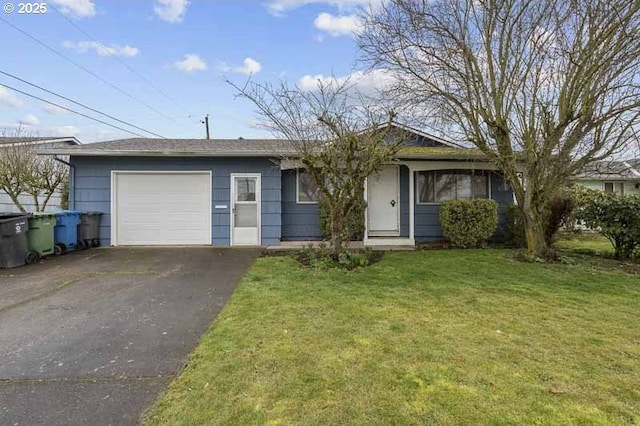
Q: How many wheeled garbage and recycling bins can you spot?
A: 4